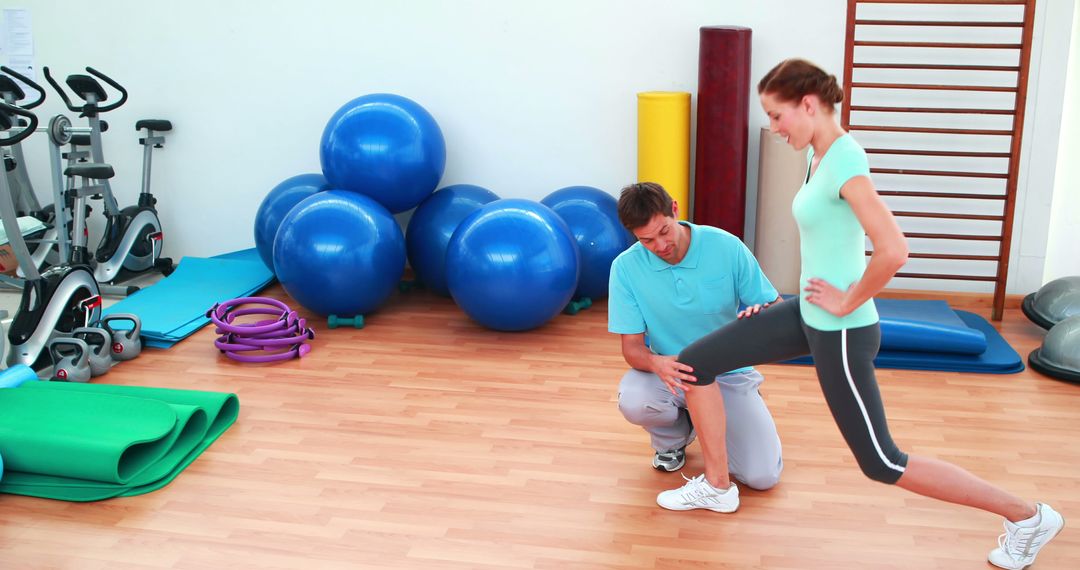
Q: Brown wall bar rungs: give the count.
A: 14